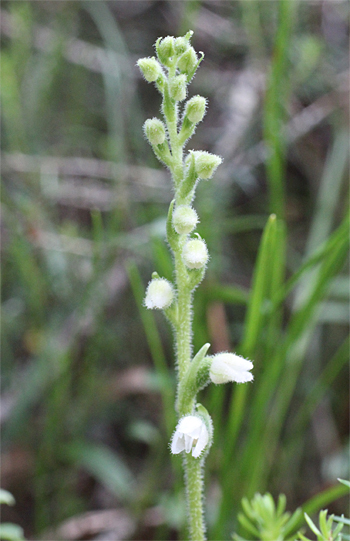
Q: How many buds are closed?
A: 11